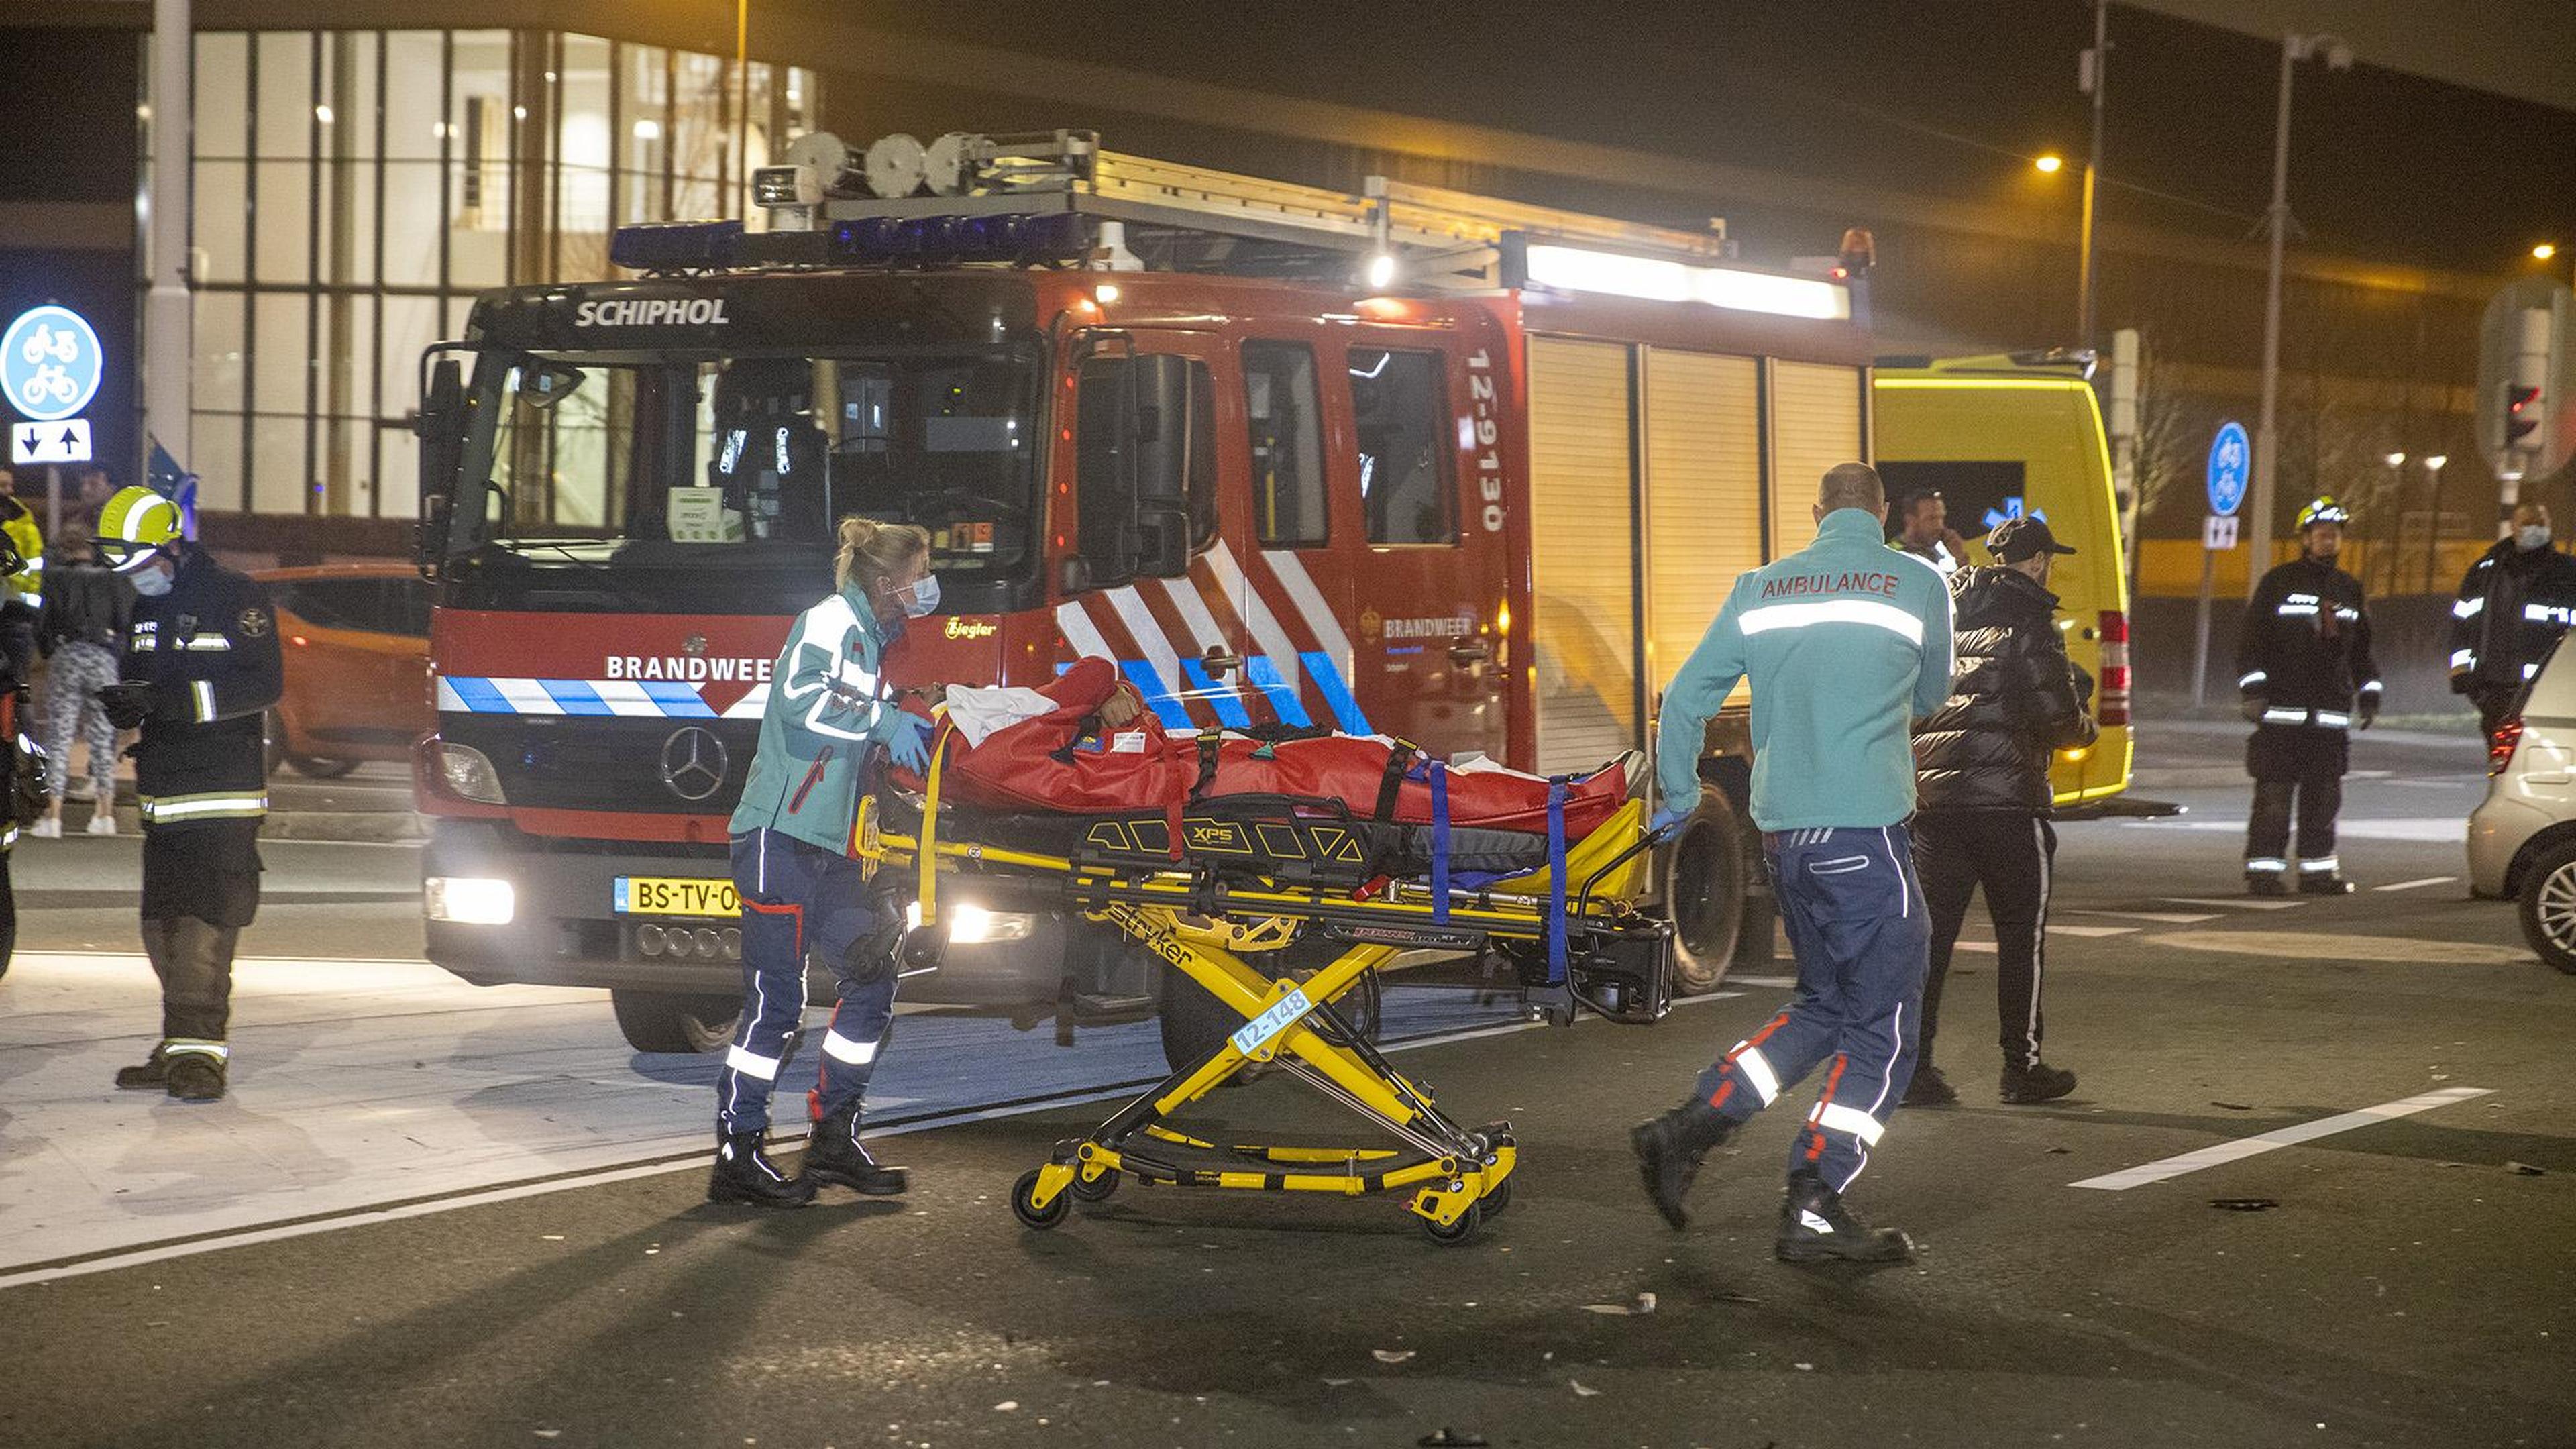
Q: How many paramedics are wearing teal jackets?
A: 2